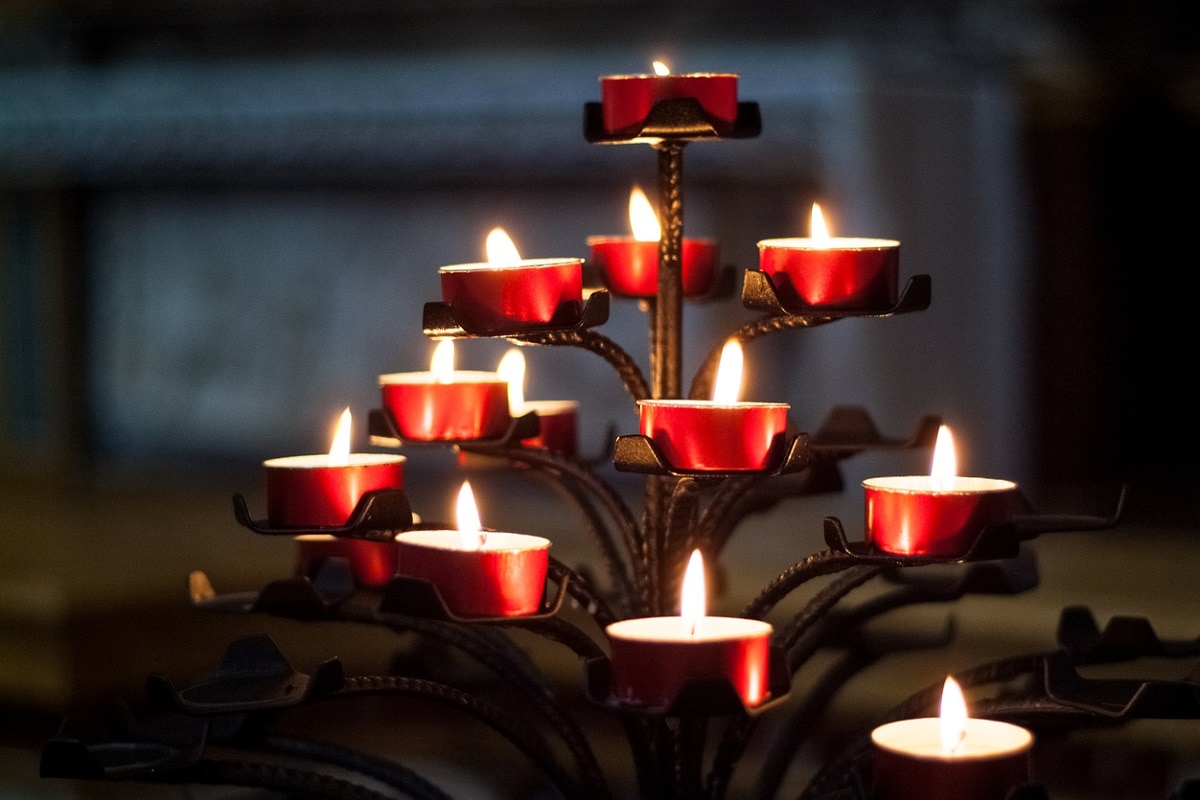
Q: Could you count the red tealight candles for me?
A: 13